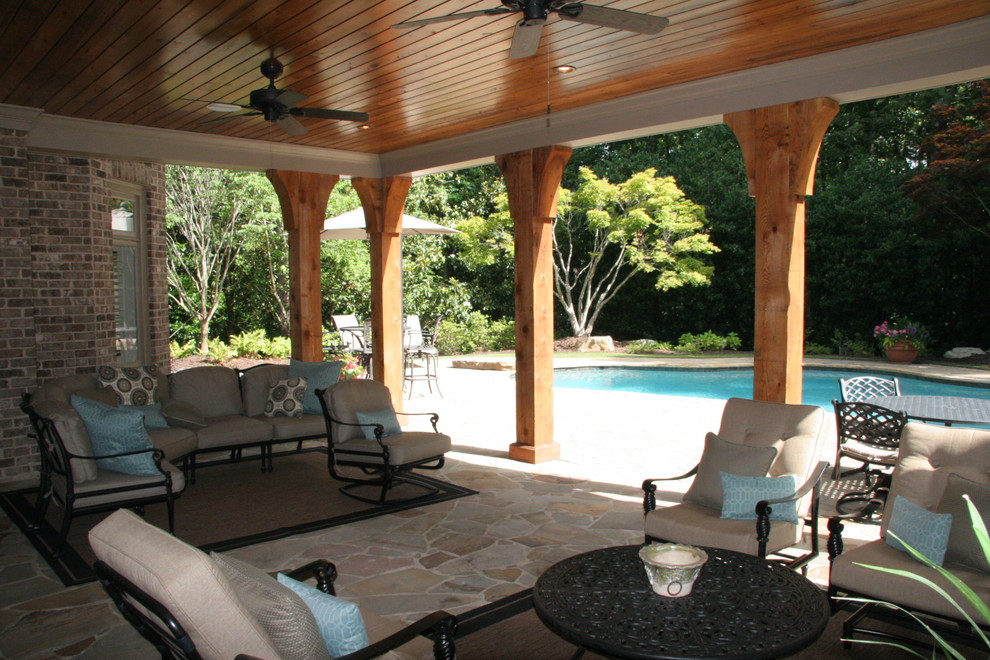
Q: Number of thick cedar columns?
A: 4